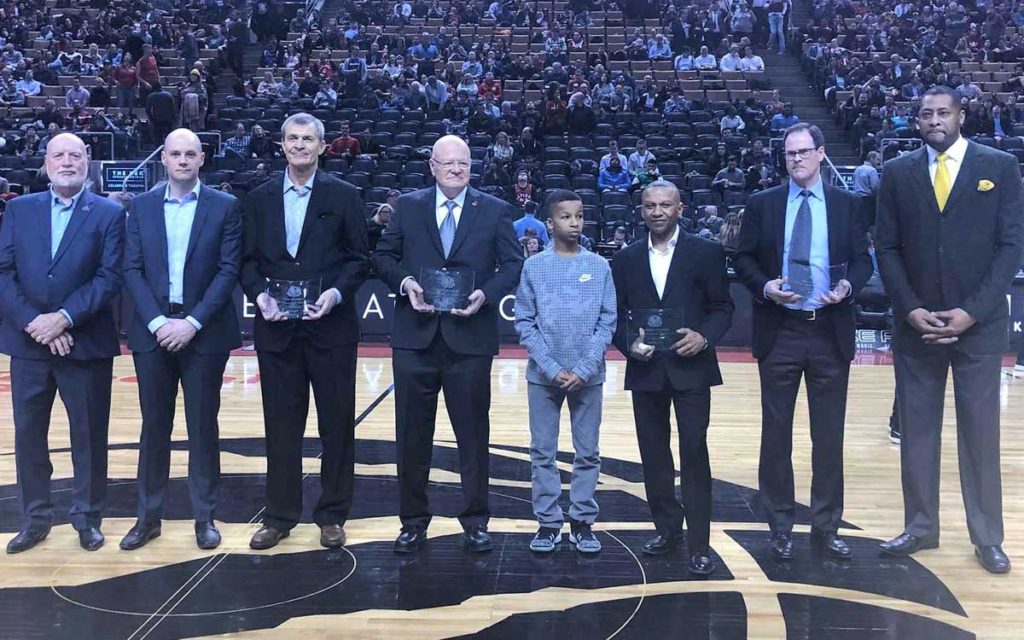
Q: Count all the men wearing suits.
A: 7